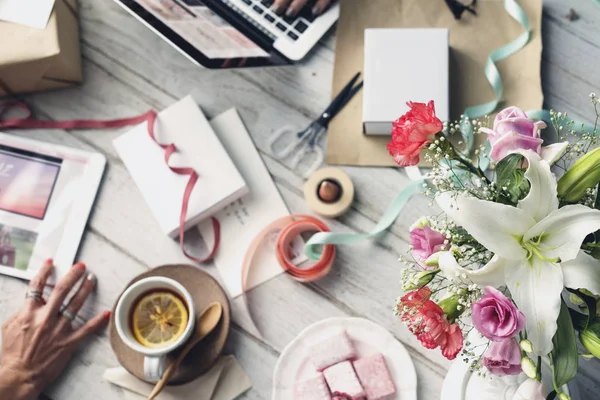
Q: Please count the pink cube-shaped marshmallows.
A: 4